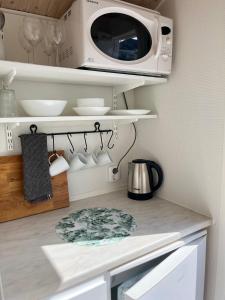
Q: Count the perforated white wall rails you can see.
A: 2